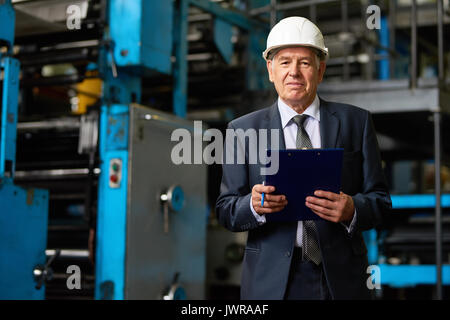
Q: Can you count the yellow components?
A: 1